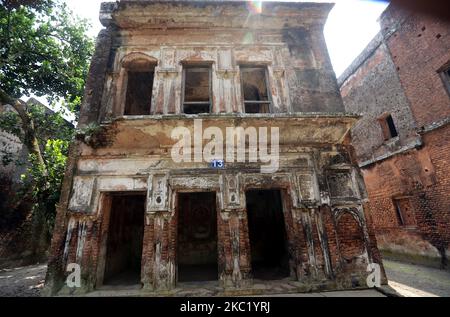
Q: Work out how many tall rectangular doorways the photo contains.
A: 3